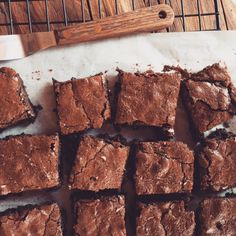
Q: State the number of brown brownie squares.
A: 12